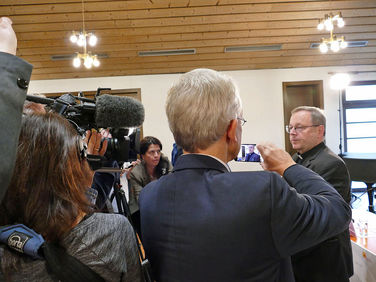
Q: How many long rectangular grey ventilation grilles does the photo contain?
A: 4